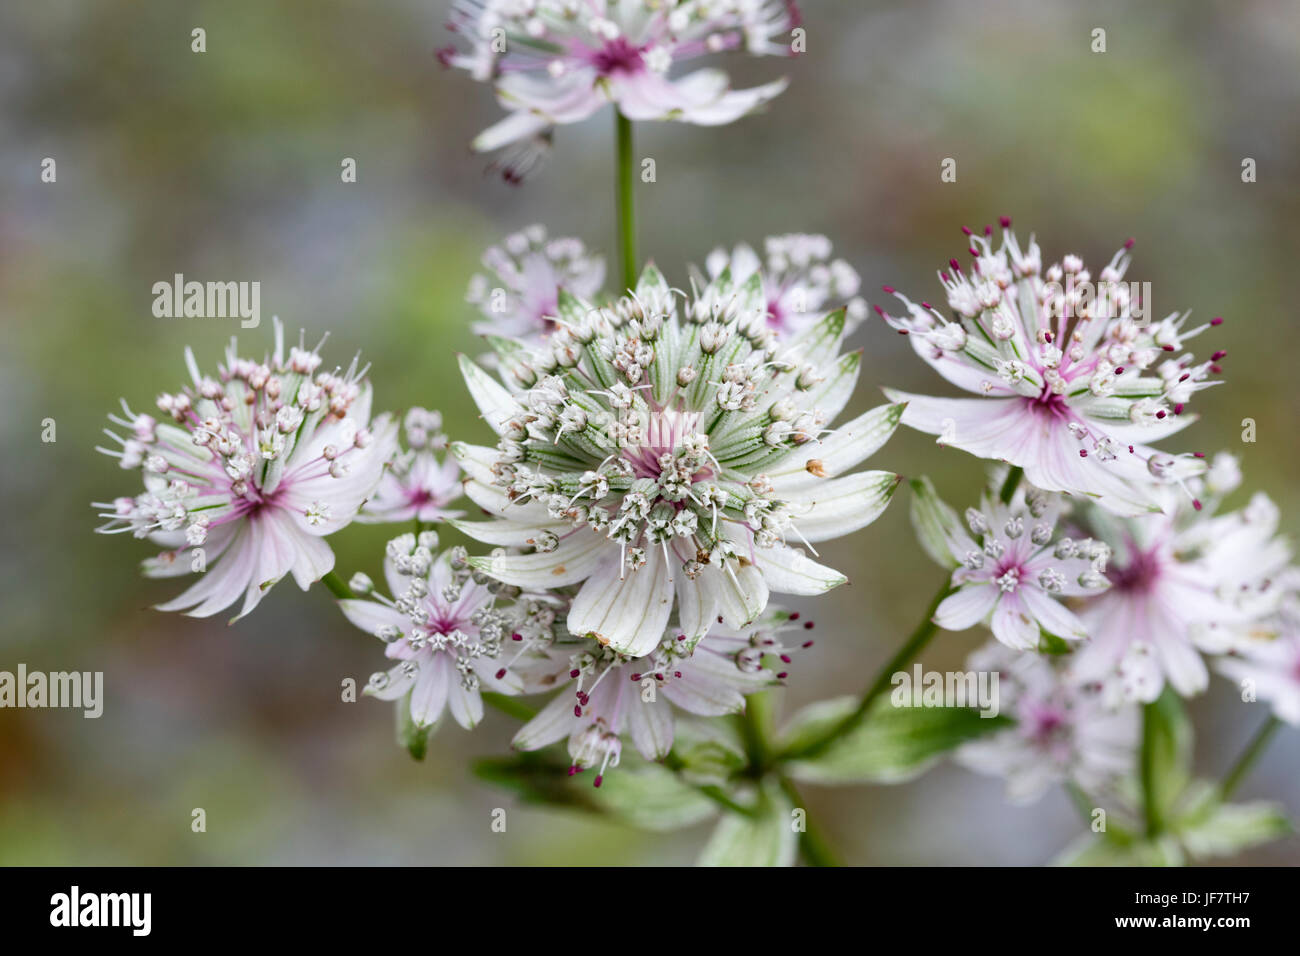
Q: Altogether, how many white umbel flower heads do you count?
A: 13